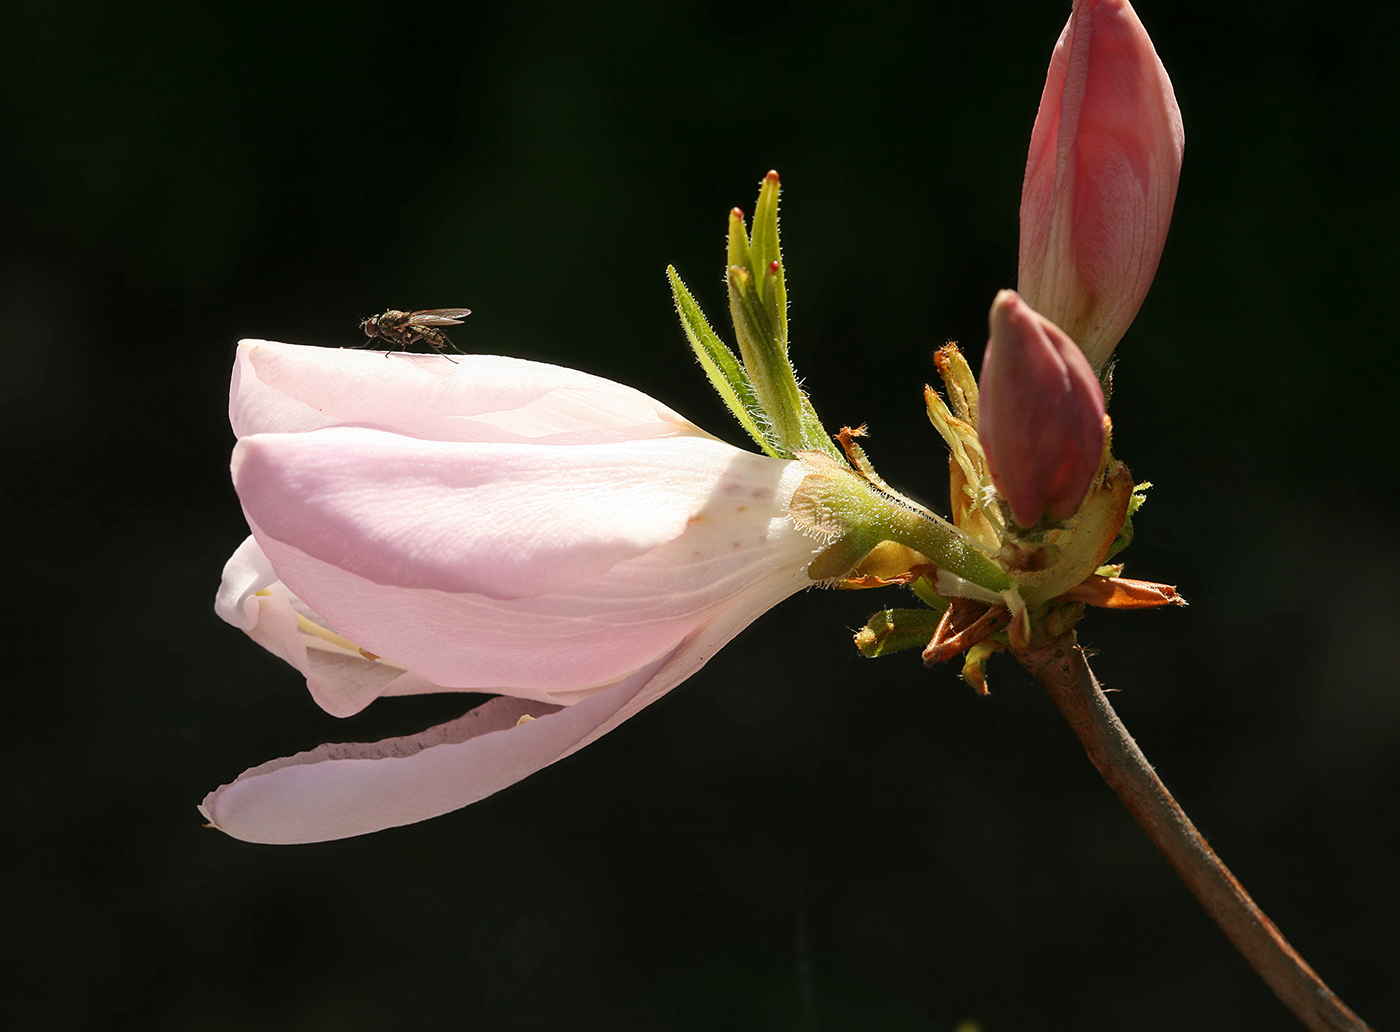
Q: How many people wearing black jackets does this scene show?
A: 0